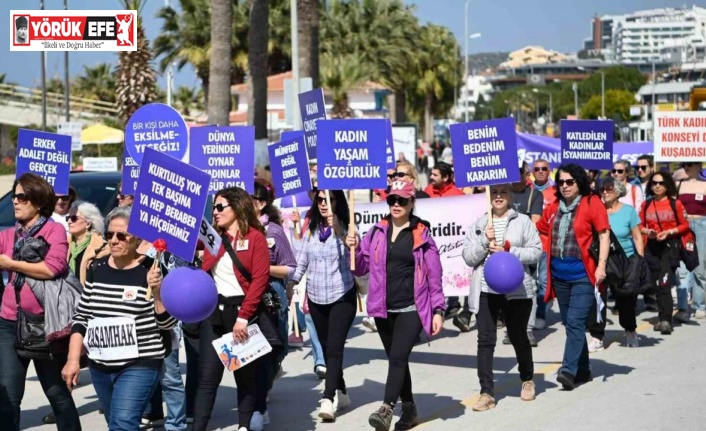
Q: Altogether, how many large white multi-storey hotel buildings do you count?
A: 1